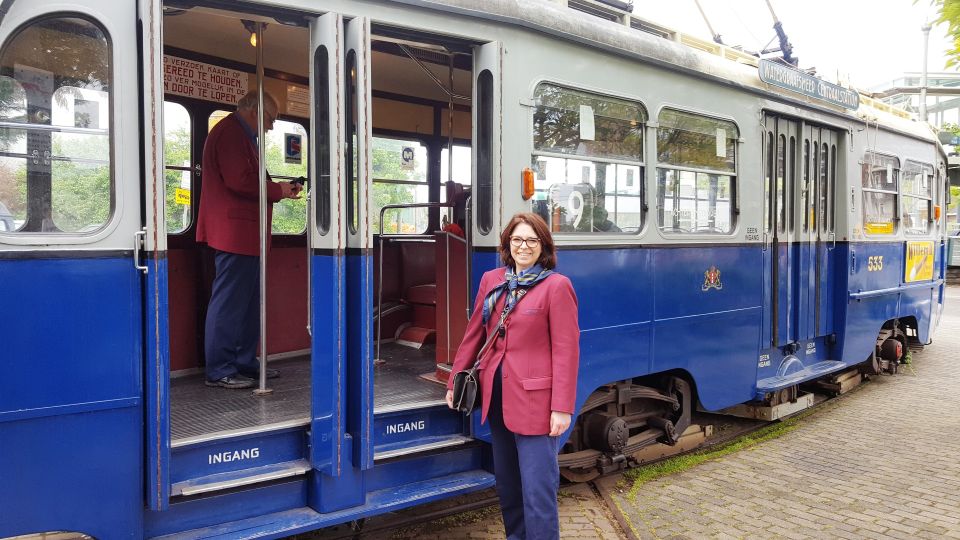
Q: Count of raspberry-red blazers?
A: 2